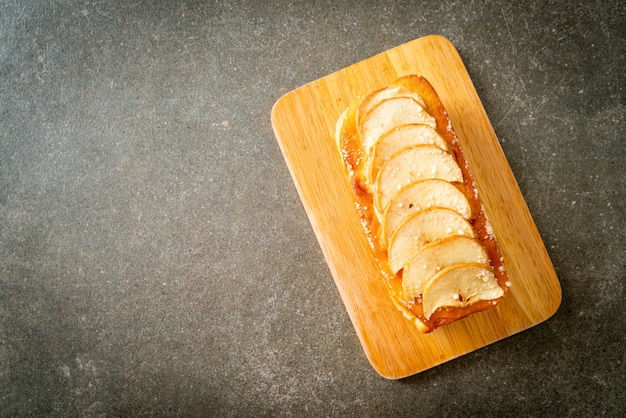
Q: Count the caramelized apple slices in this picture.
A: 8